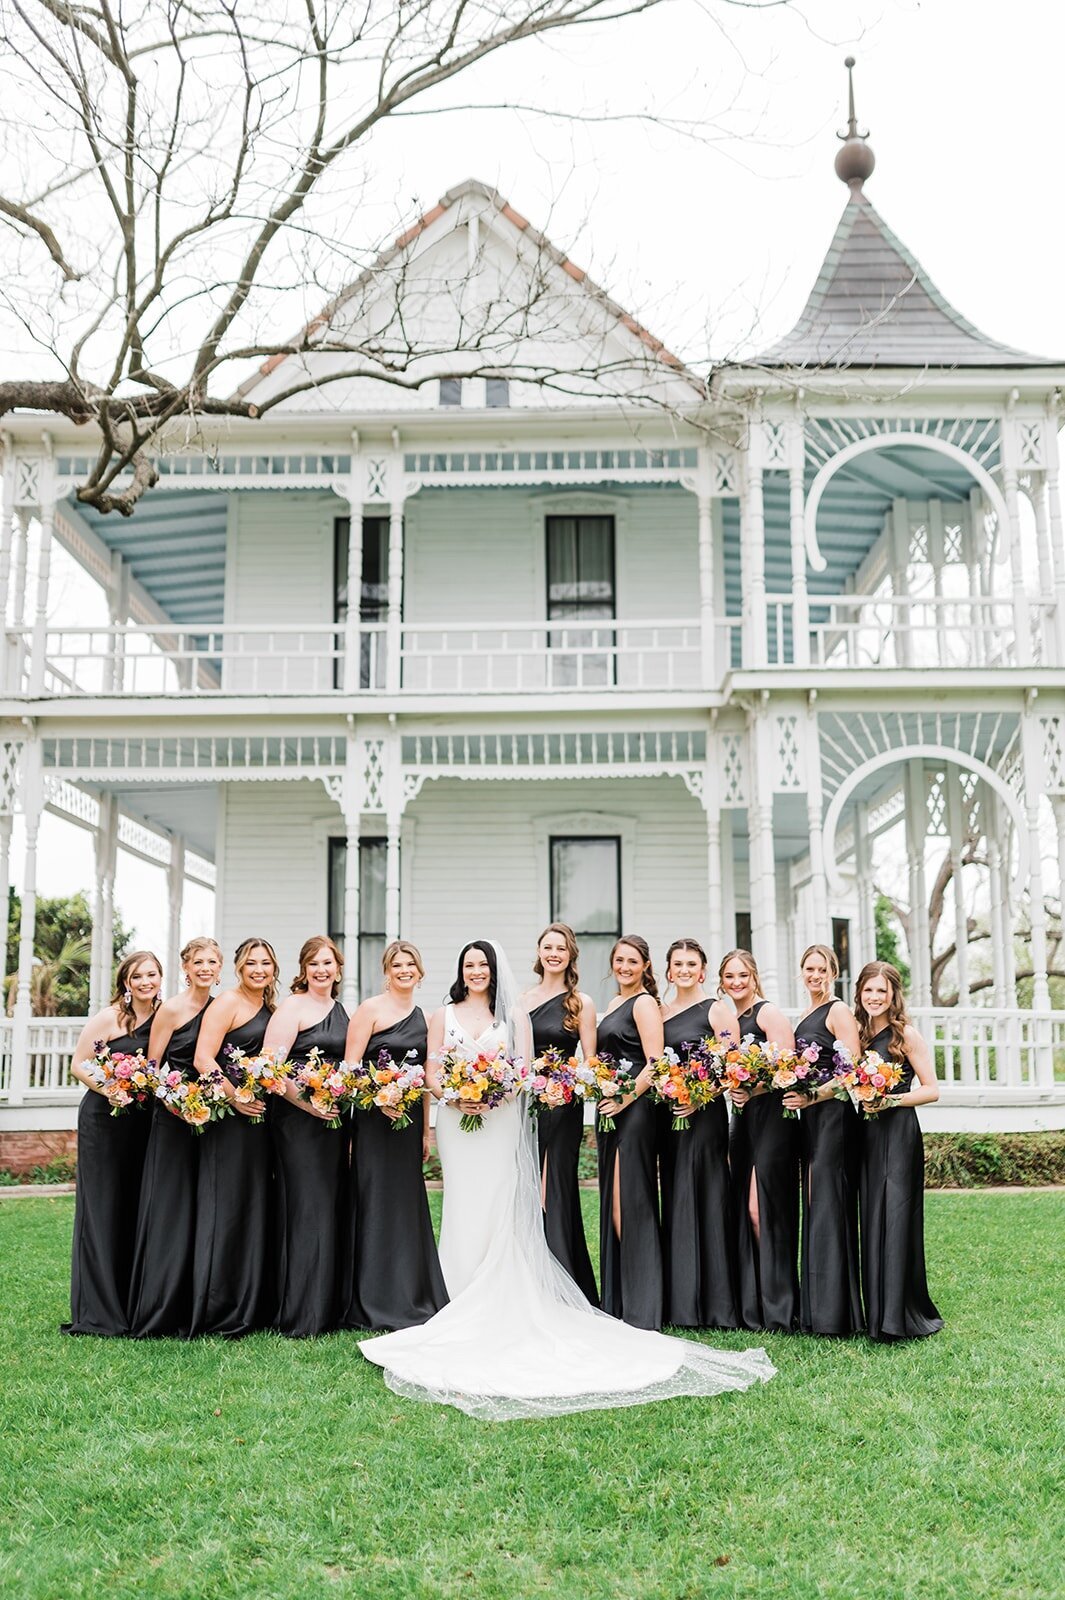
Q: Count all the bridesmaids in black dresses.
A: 11